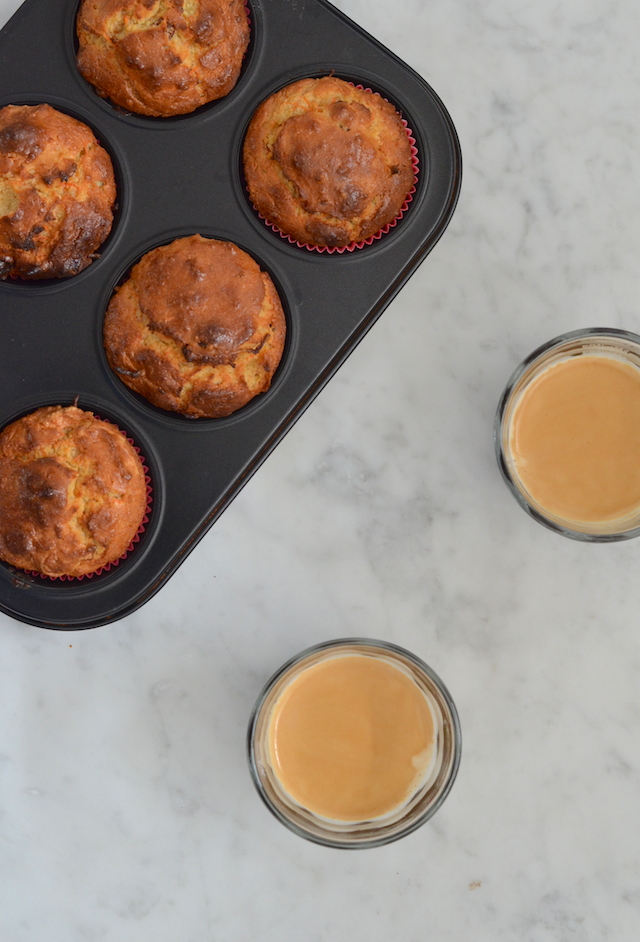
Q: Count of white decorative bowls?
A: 0